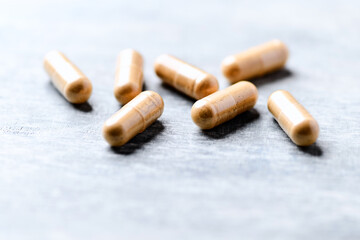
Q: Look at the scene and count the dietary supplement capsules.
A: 7